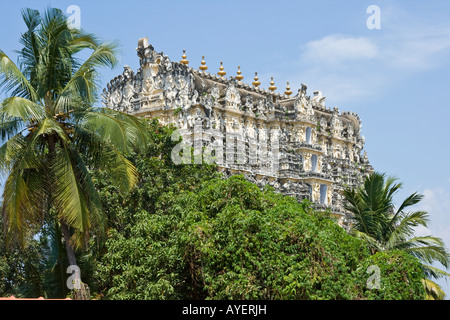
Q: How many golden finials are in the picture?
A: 7